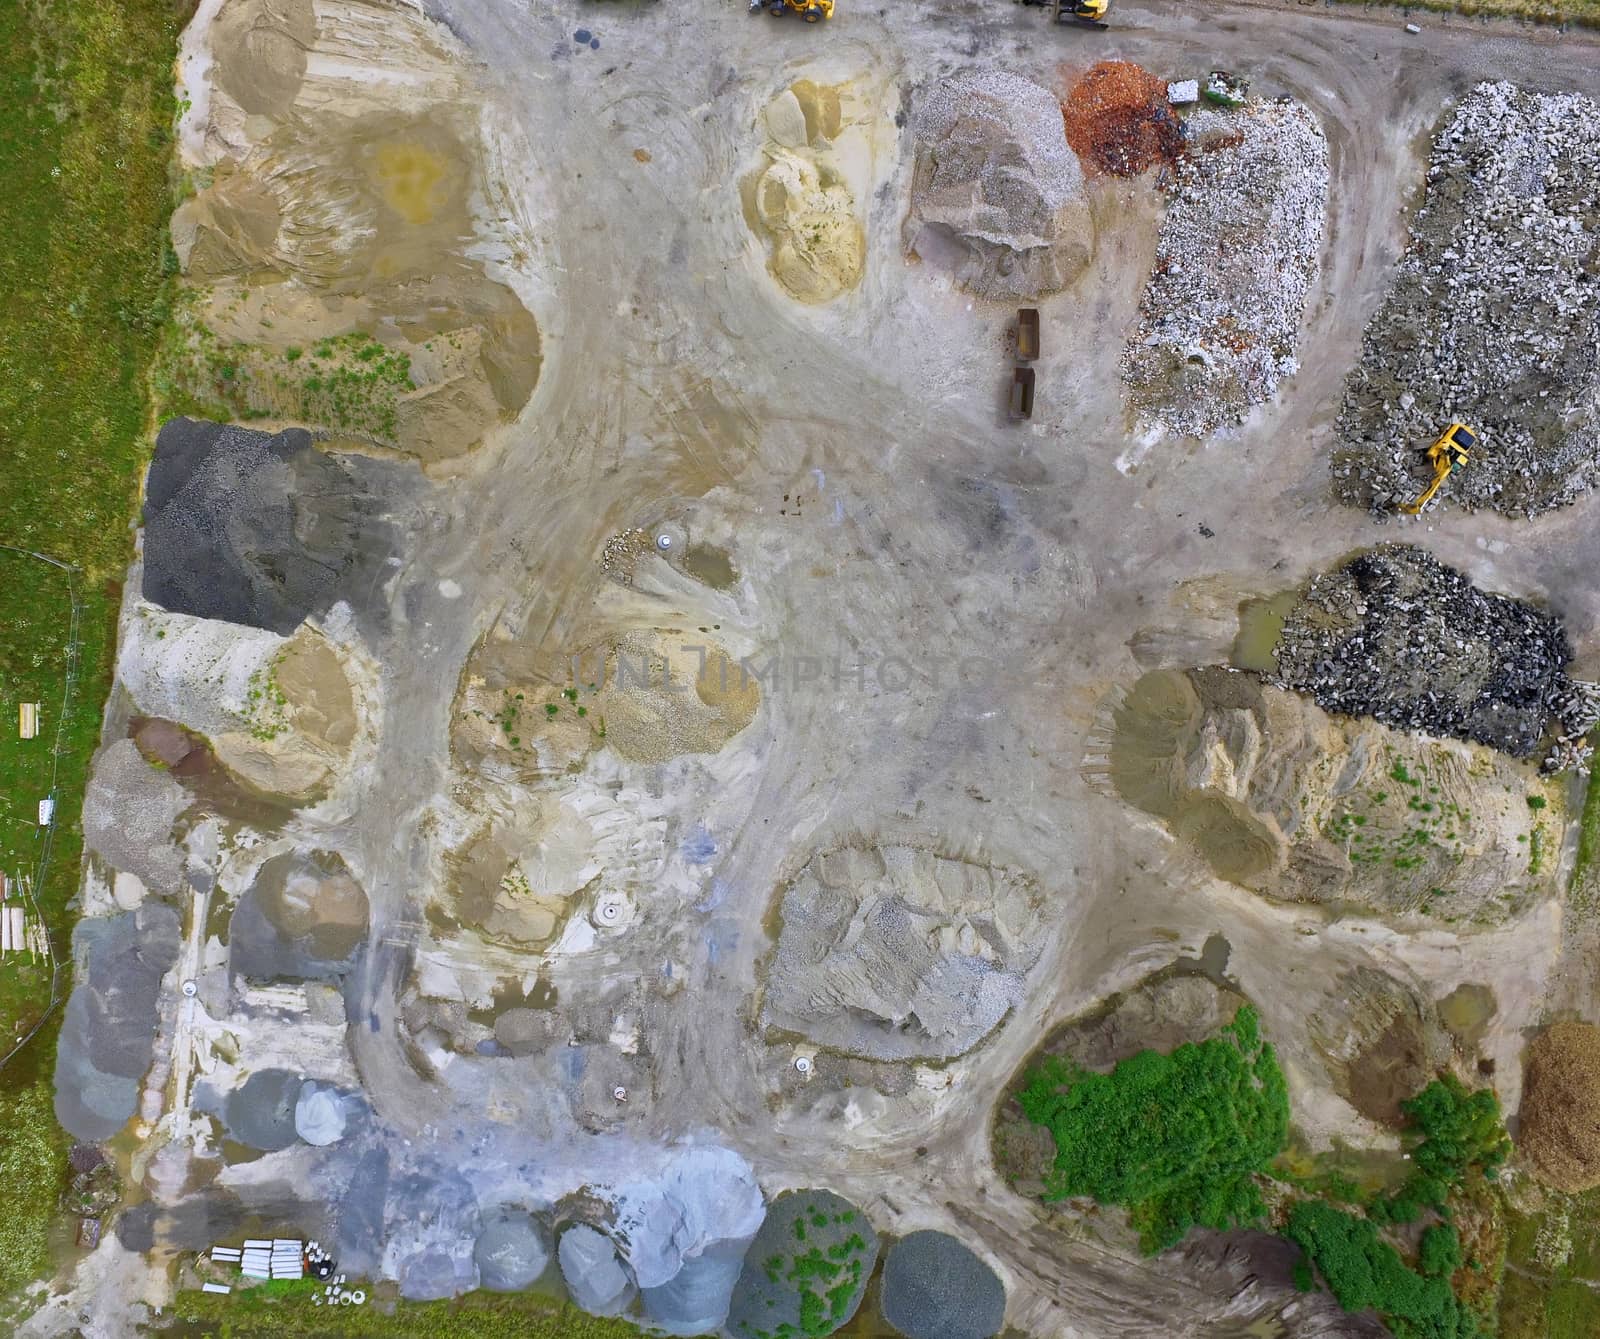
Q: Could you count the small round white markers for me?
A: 5